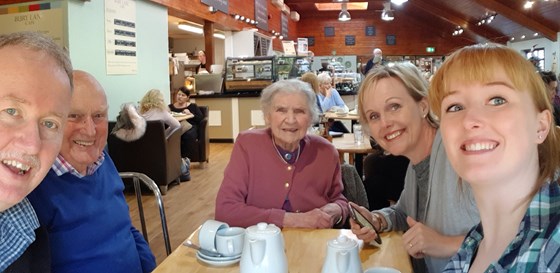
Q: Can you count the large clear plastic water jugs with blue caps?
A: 0